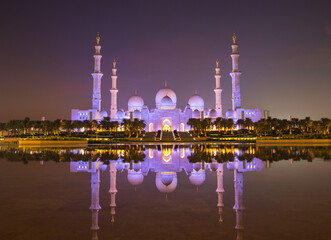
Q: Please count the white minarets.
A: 4